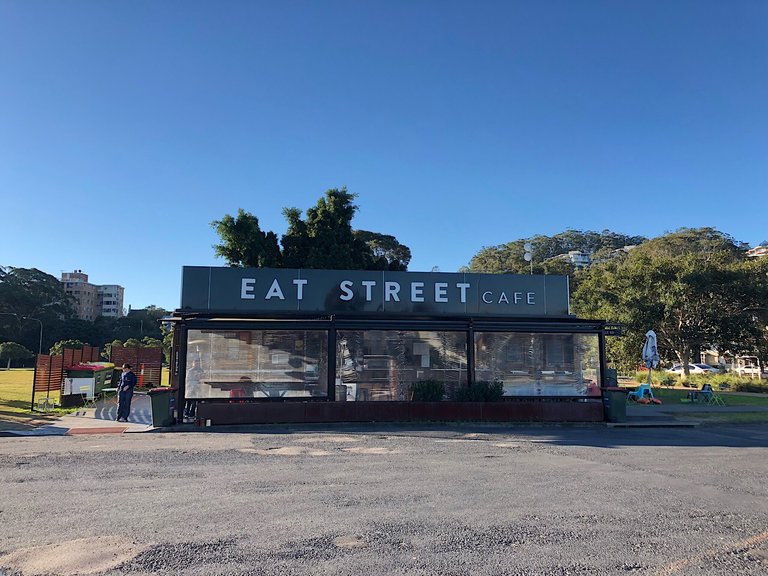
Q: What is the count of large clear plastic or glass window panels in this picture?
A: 3